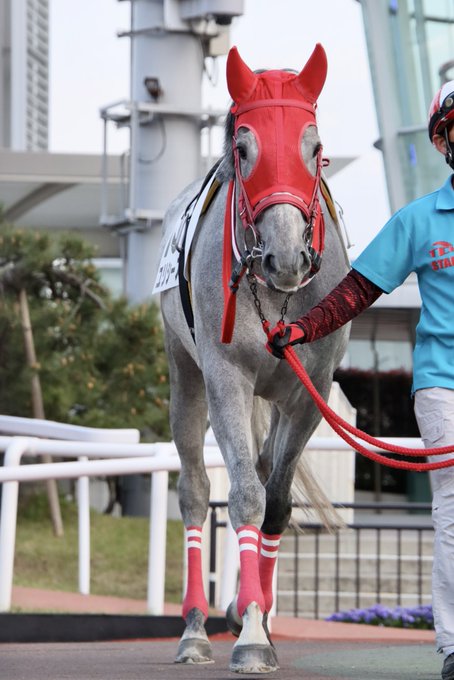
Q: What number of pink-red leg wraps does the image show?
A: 3